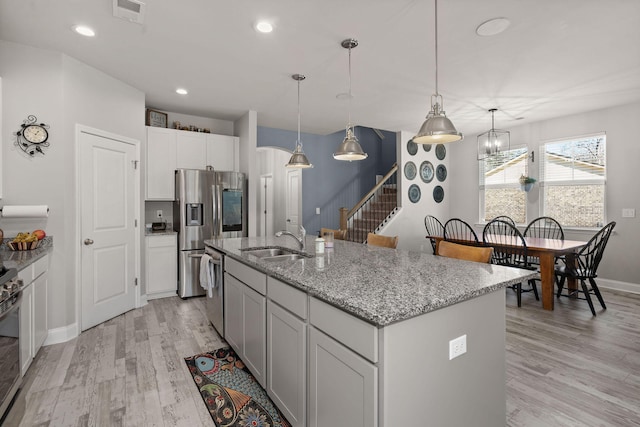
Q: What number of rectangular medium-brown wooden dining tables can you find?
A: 1